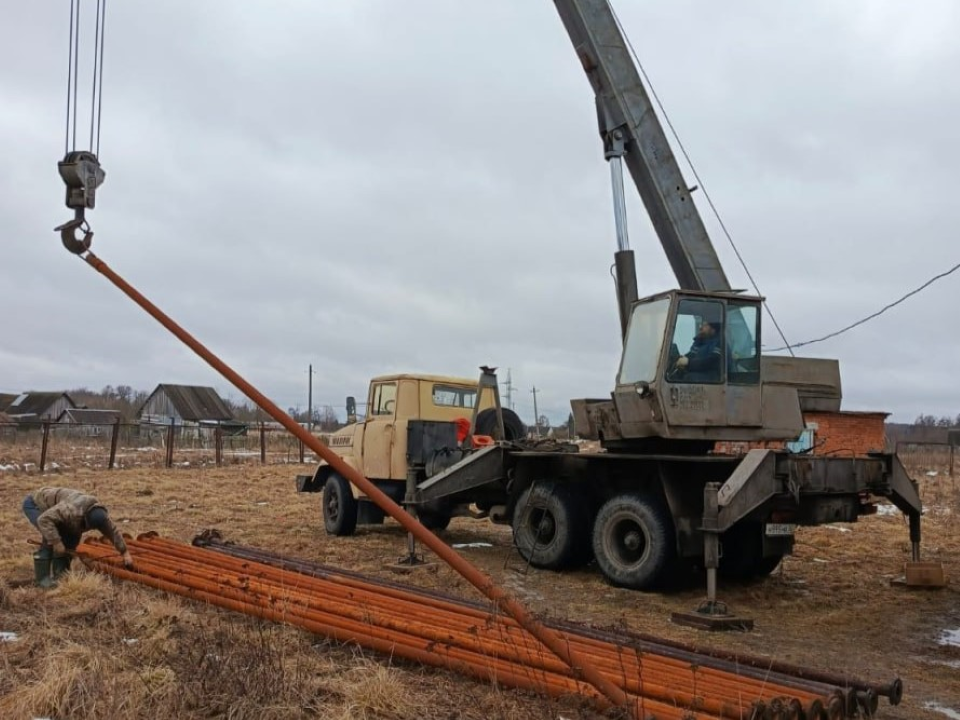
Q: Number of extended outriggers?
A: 3